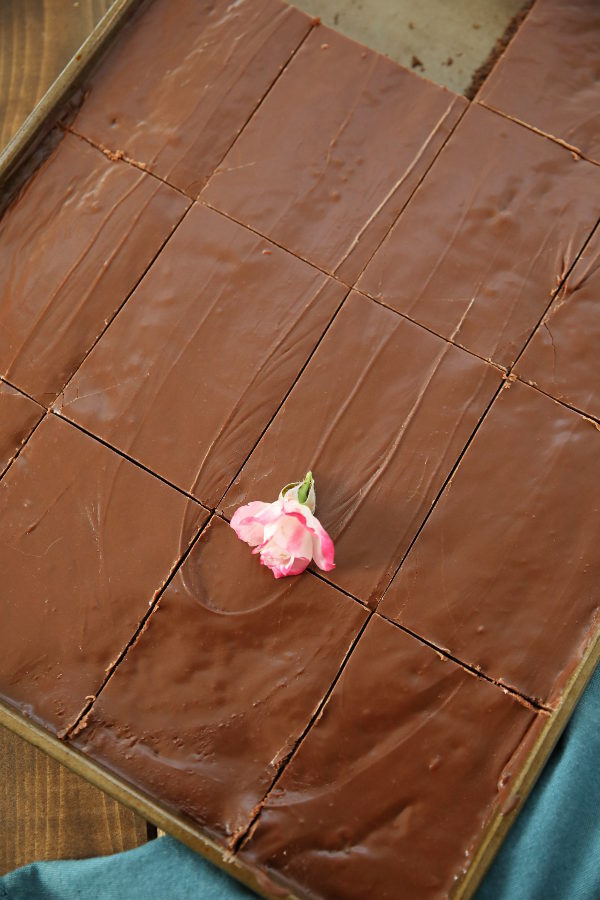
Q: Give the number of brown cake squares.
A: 13